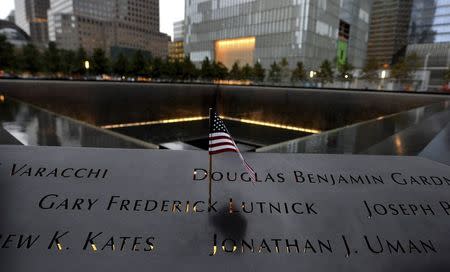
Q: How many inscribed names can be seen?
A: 6